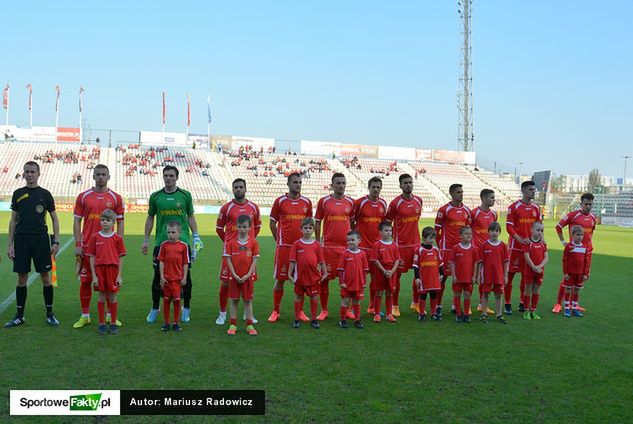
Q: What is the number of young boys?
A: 11